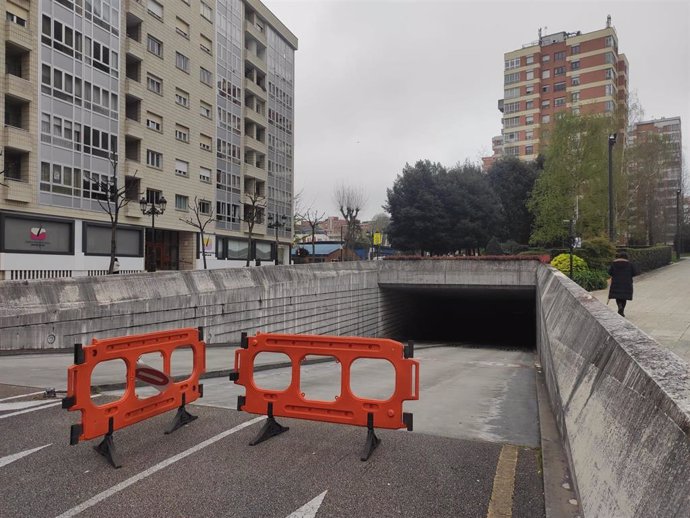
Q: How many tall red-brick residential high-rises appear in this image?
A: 2